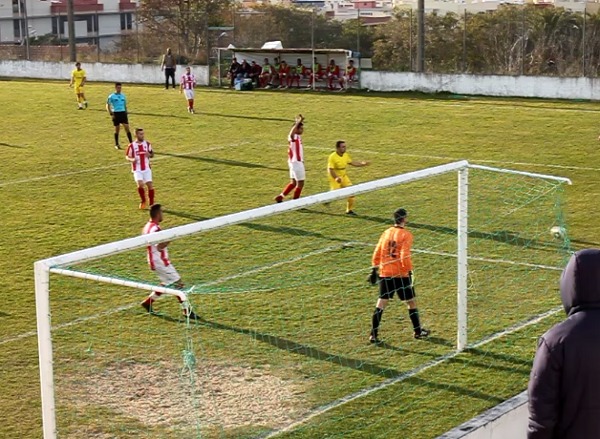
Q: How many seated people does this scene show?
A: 10